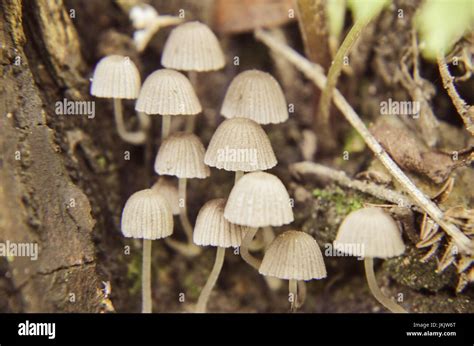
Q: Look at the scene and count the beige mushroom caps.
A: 12